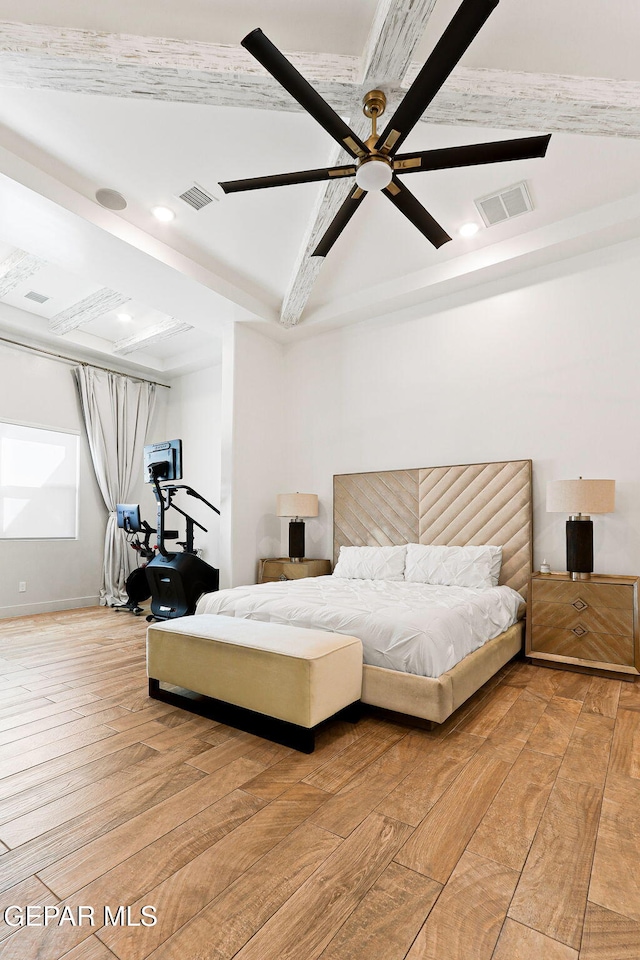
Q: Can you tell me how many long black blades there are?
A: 6